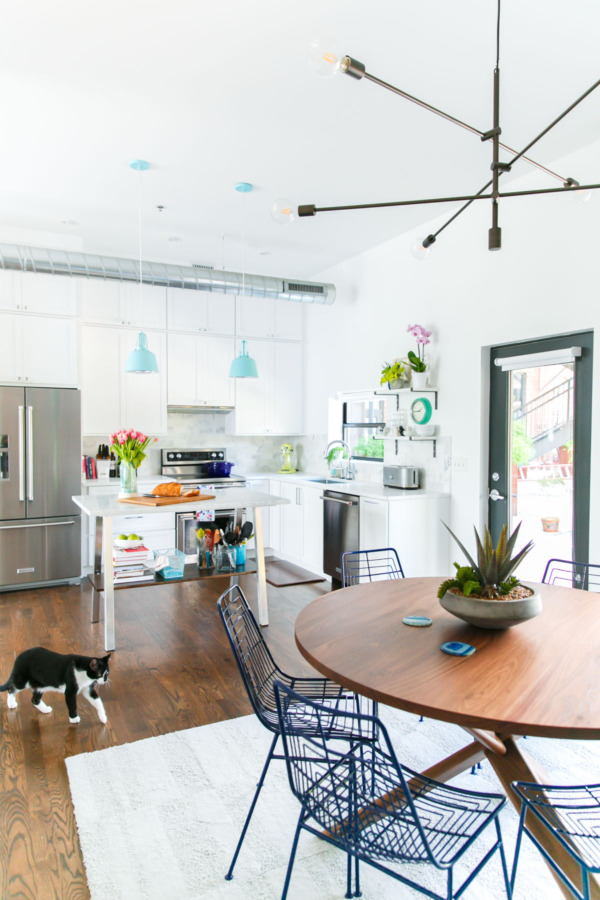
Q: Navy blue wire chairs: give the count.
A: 5